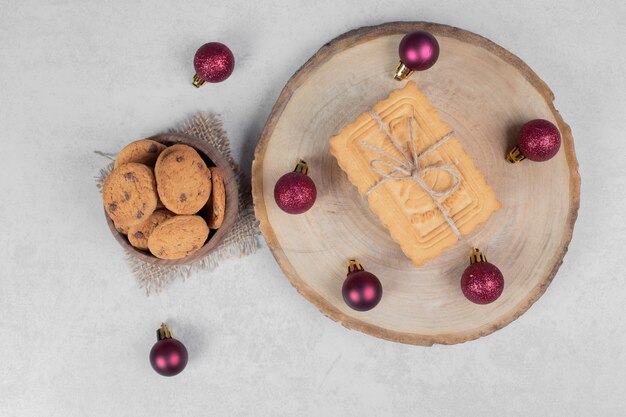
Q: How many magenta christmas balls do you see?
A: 7